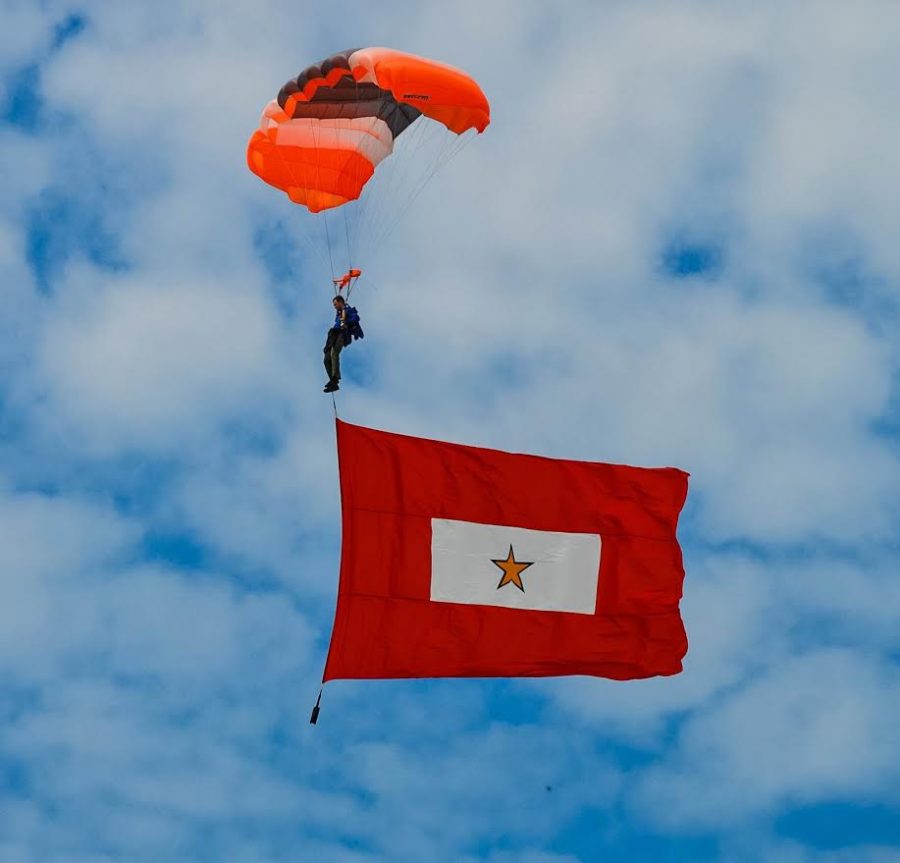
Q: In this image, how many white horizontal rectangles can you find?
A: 1